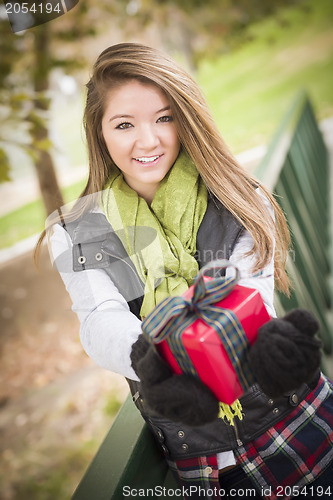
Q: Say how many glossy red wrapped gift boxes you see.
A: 1